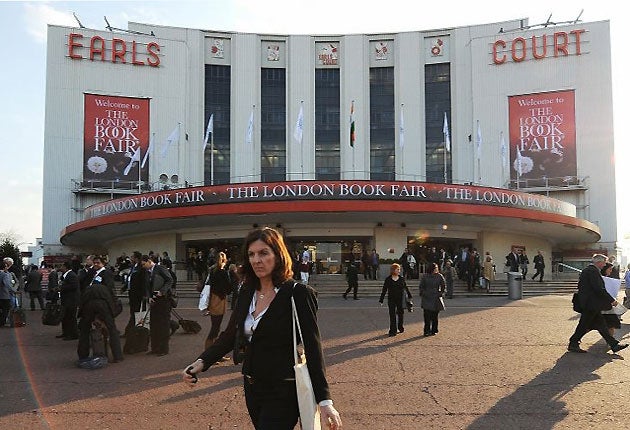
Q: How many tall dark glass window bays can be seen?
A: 5